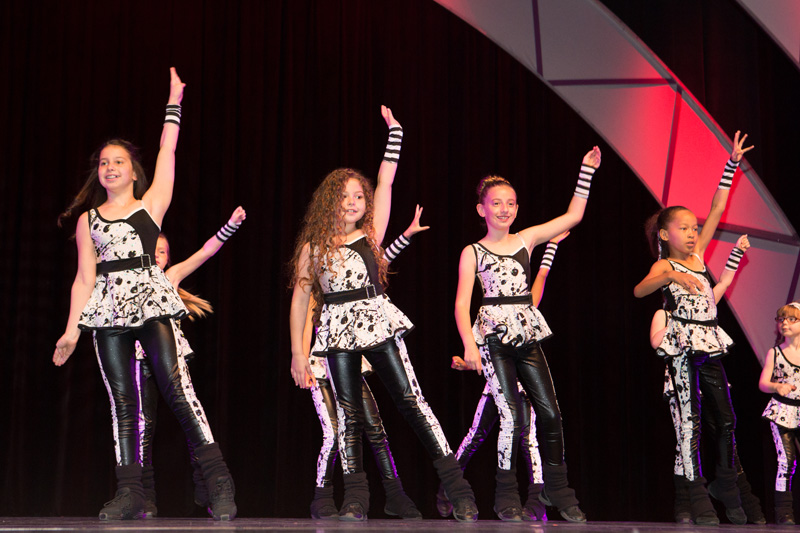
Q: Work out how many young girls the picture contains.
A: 9